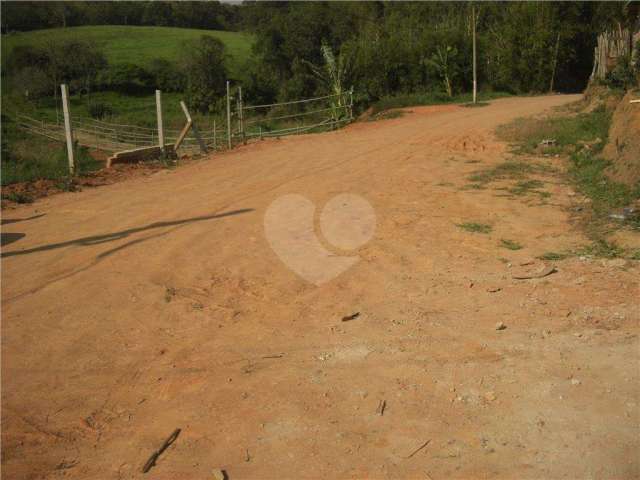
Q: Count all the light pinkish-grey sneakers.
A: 0